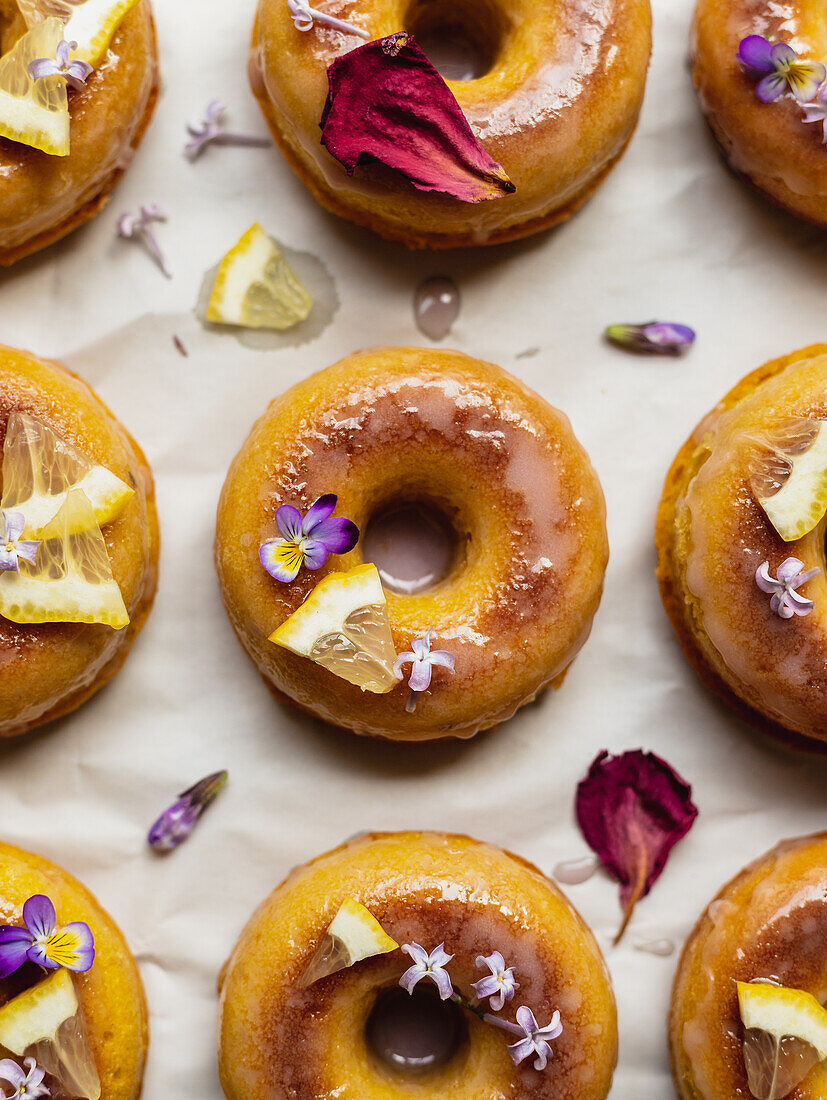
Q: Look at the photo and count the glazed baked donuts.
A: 9